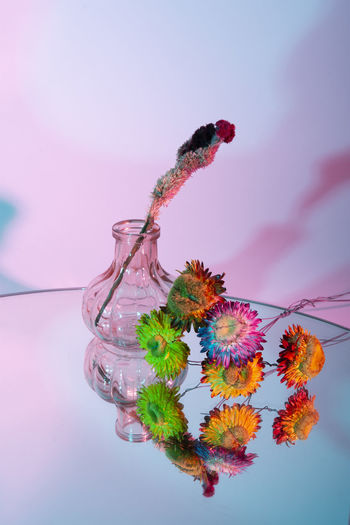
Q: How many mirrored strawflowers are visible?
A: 5